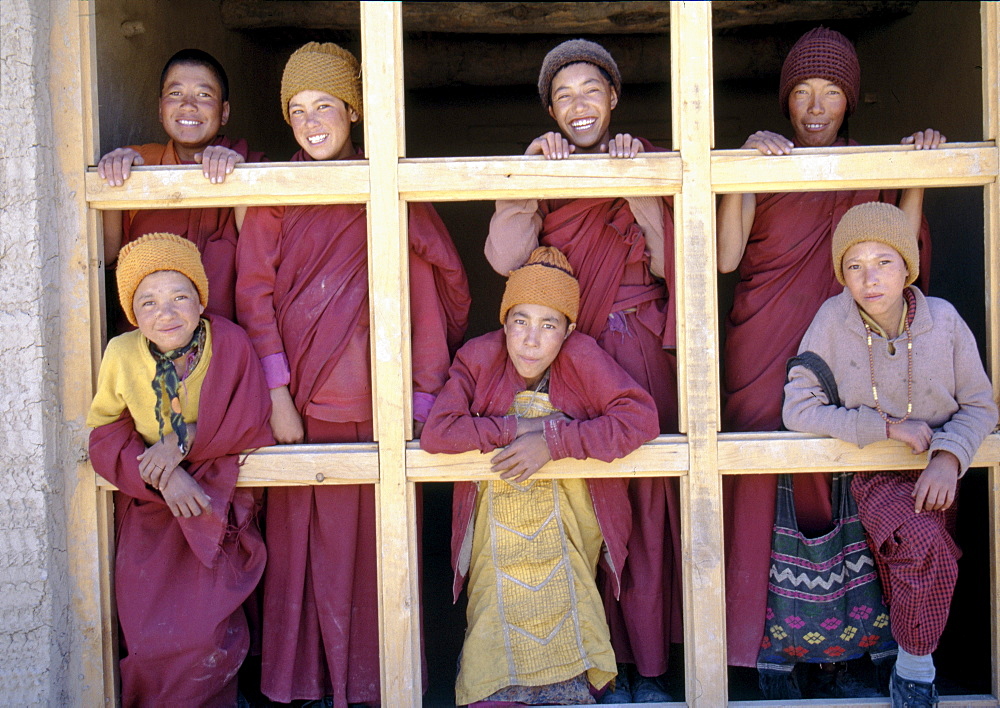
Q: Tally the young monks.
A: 7